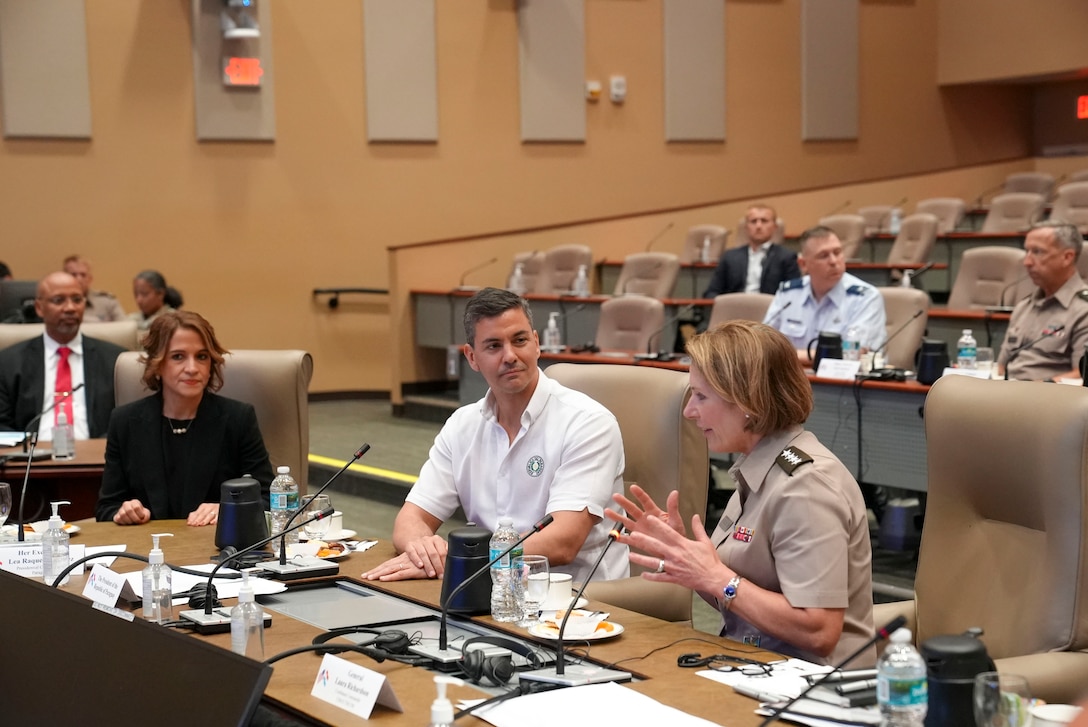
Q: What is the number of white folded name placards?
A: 5